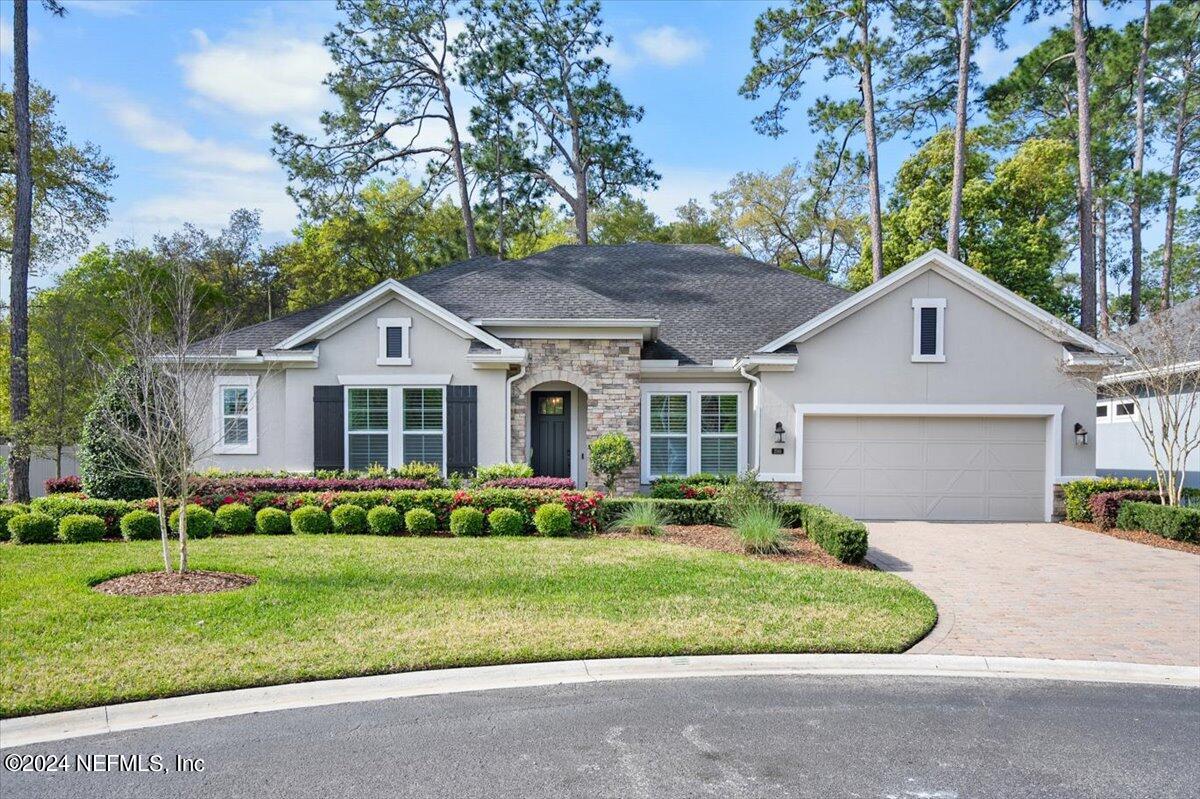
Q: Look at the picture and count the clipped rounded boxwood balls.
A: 13